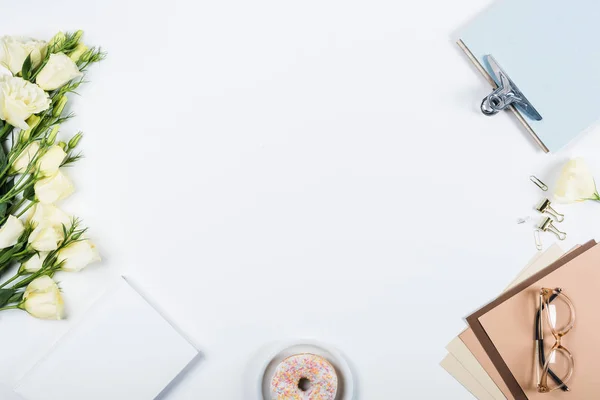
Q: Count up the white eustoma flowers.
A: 13